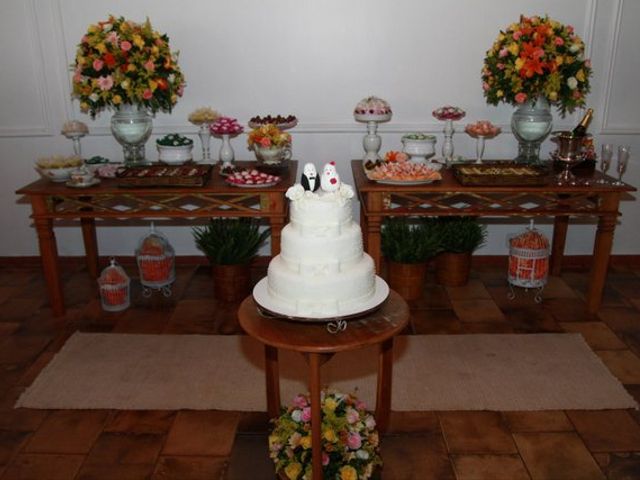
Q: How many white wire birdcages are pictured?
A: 3